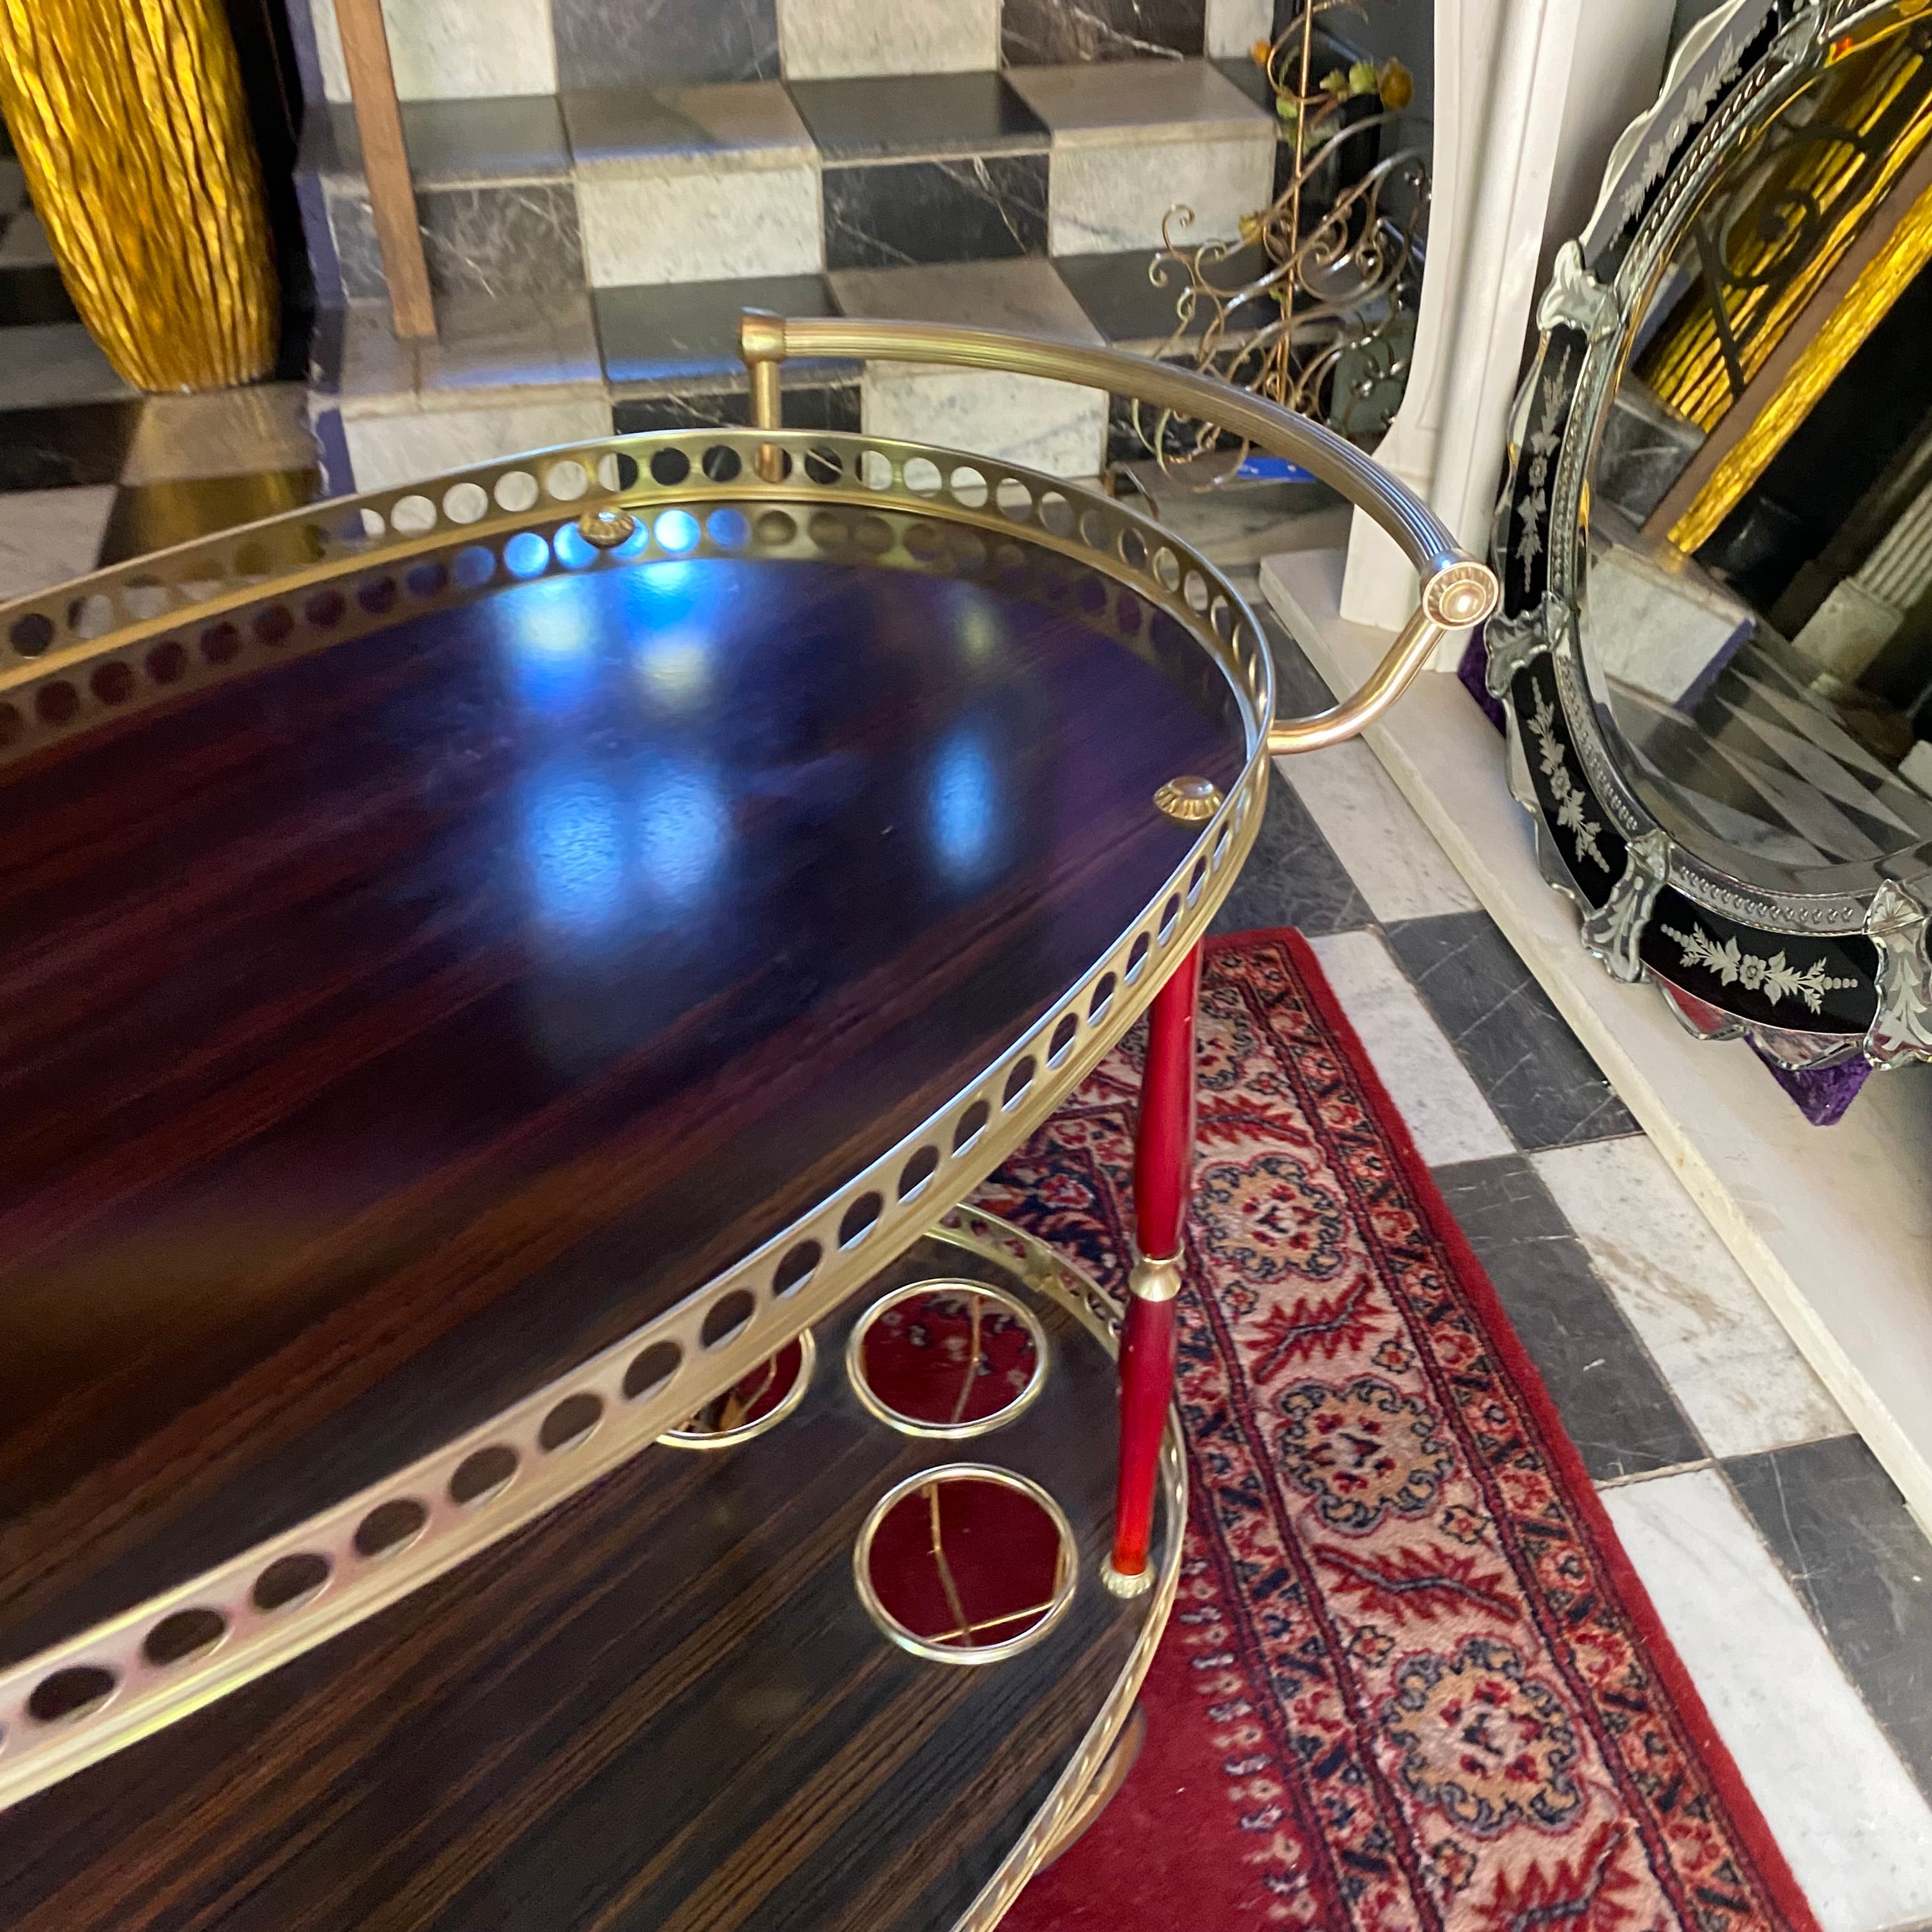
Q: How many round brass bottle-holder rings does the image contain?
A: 3